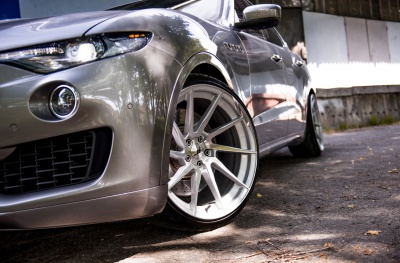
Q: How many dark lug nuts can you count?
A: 5